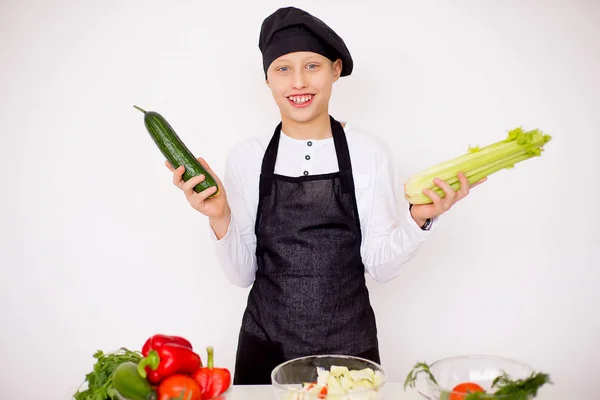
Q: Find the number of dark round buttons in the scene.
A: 3